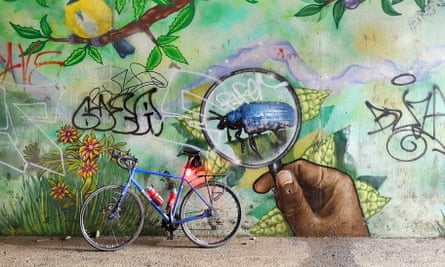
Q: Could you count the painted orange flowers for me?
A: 4